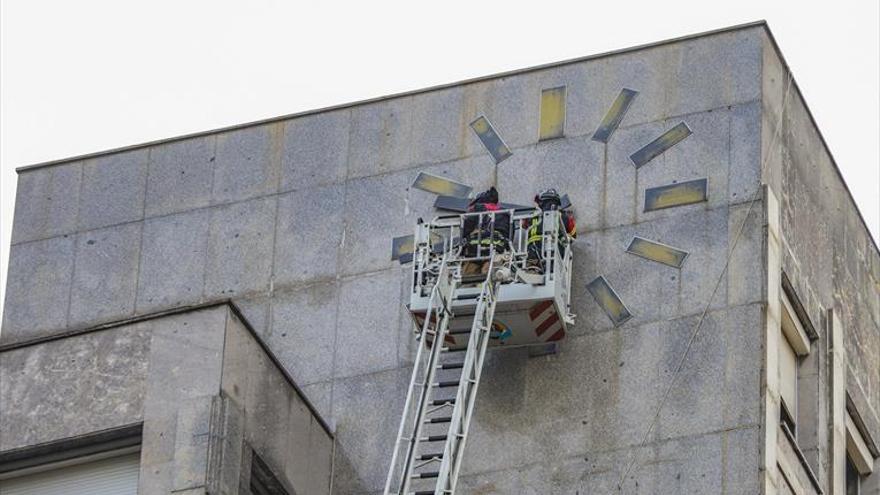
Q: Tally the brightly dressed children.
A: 0